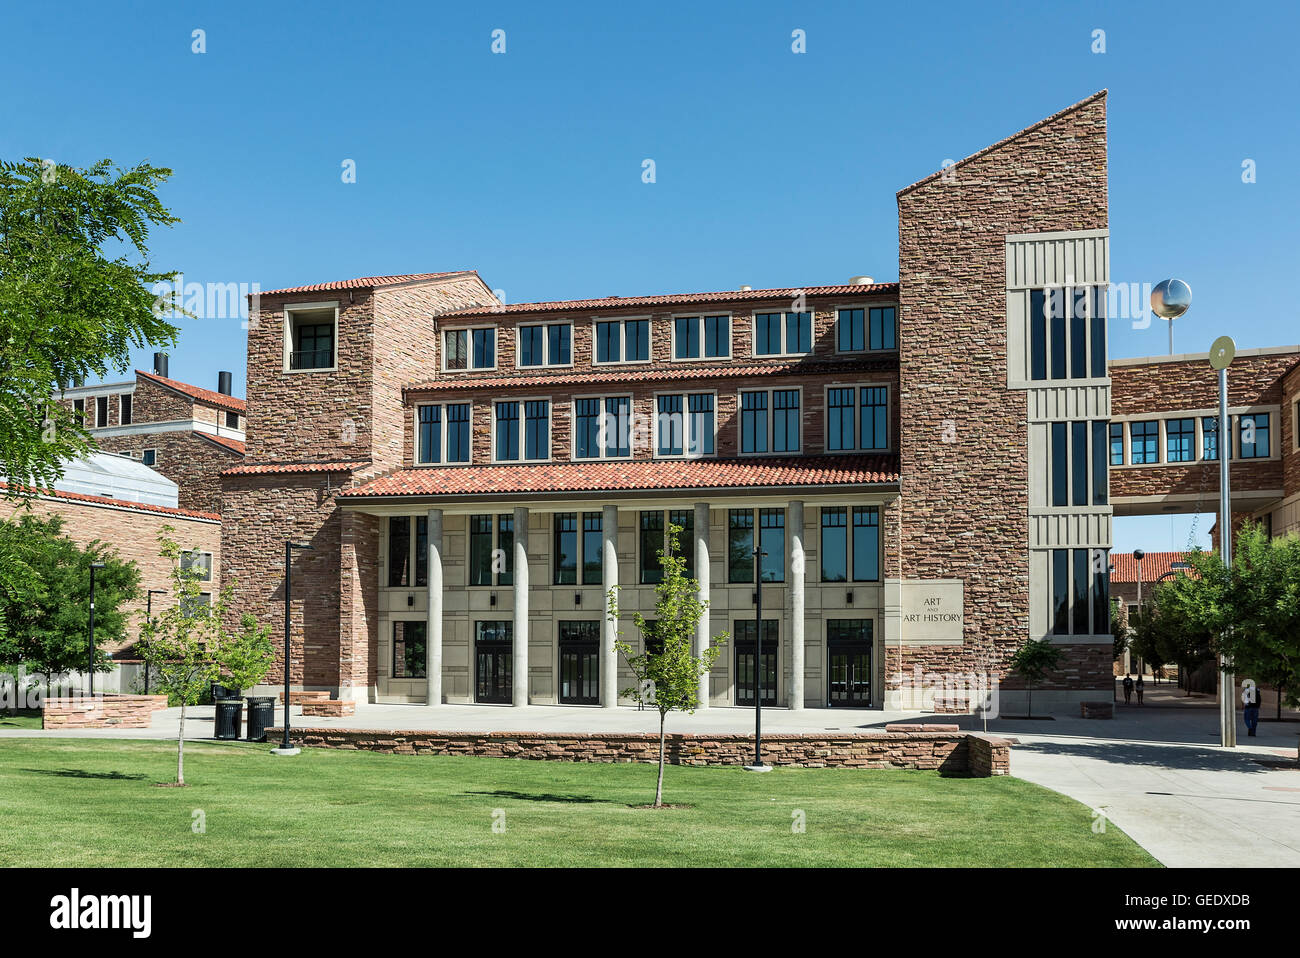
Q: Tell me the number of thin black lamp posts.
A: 4